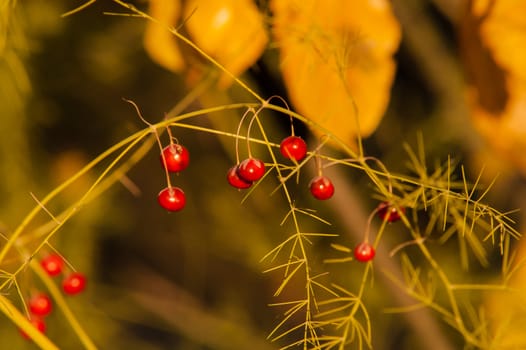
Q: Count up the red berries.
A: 12